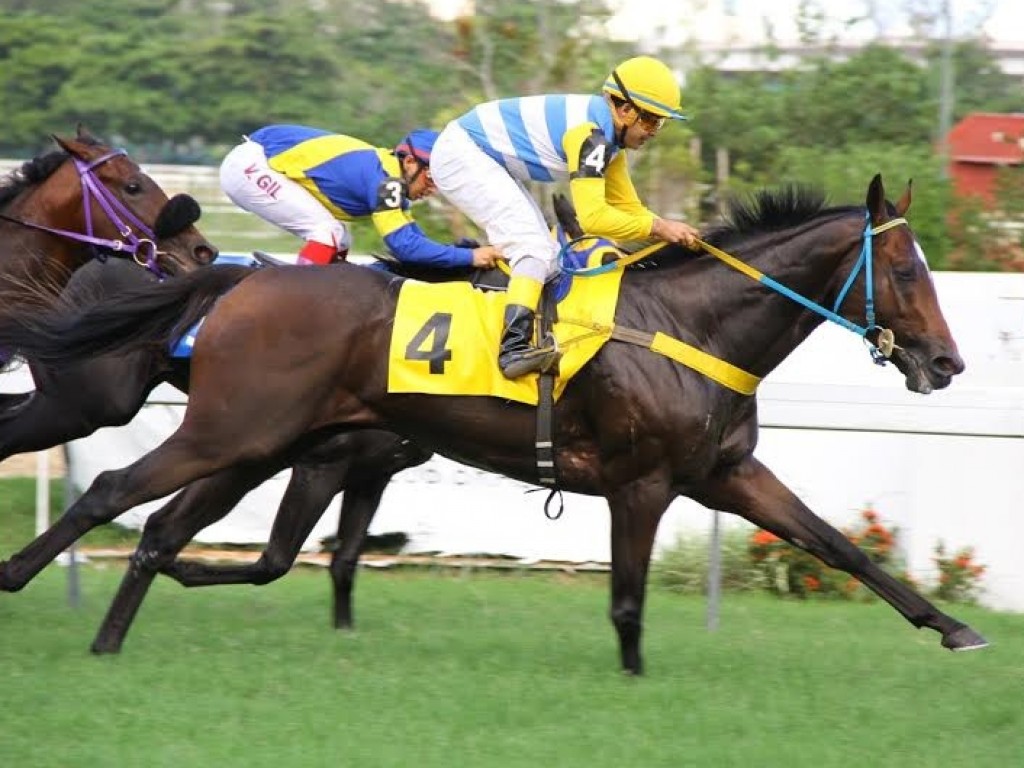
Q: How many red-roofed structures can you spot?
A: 1